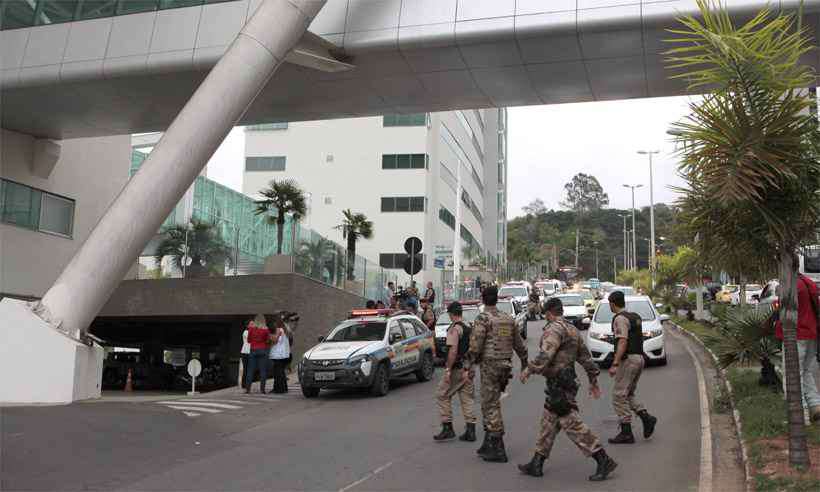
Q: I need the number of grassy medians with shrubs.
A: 1